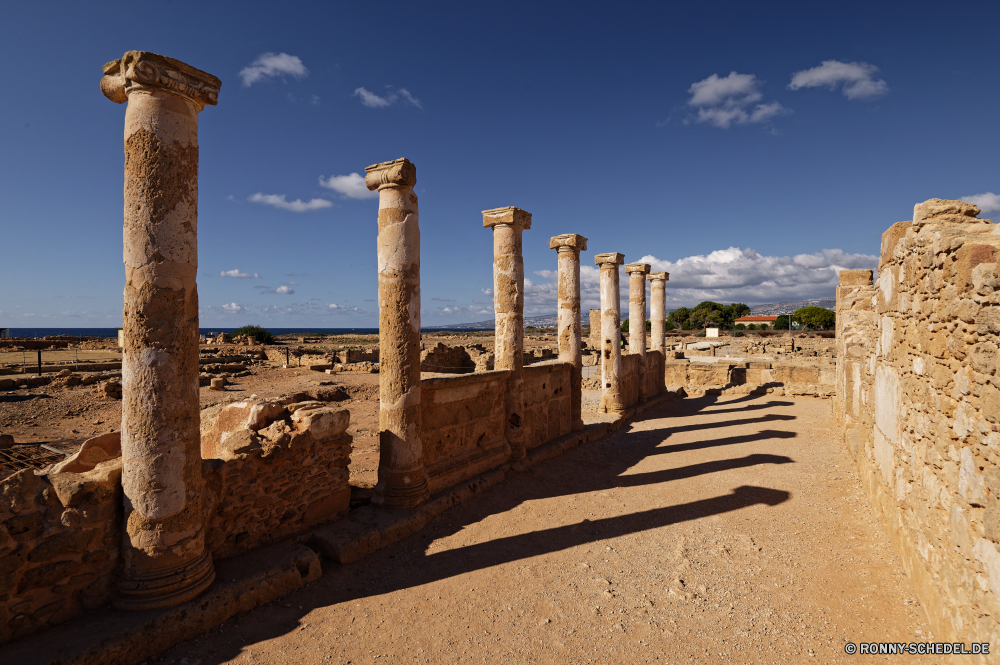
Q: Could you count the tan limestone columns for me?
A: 7